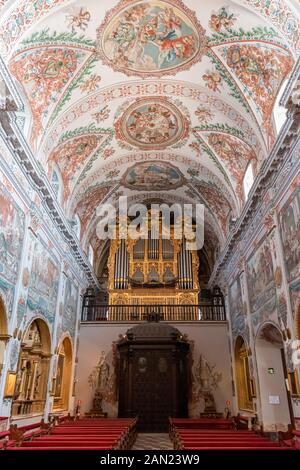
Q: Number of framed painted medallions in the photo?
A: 3